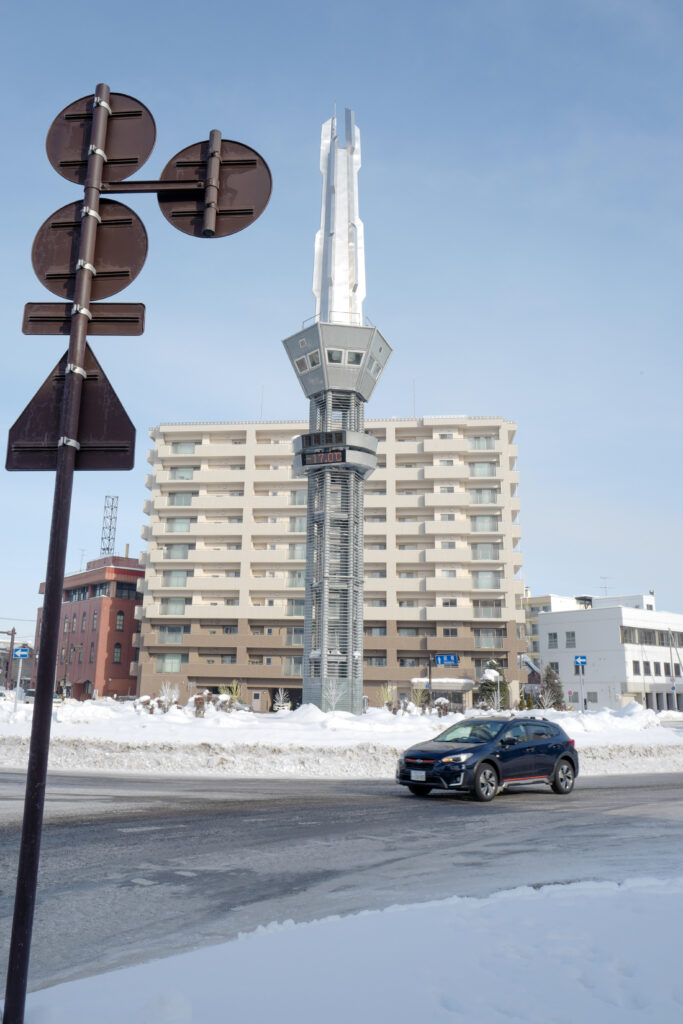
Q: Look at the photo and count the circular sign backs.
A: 3